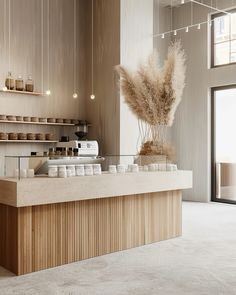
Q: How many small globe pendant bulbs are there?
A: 4